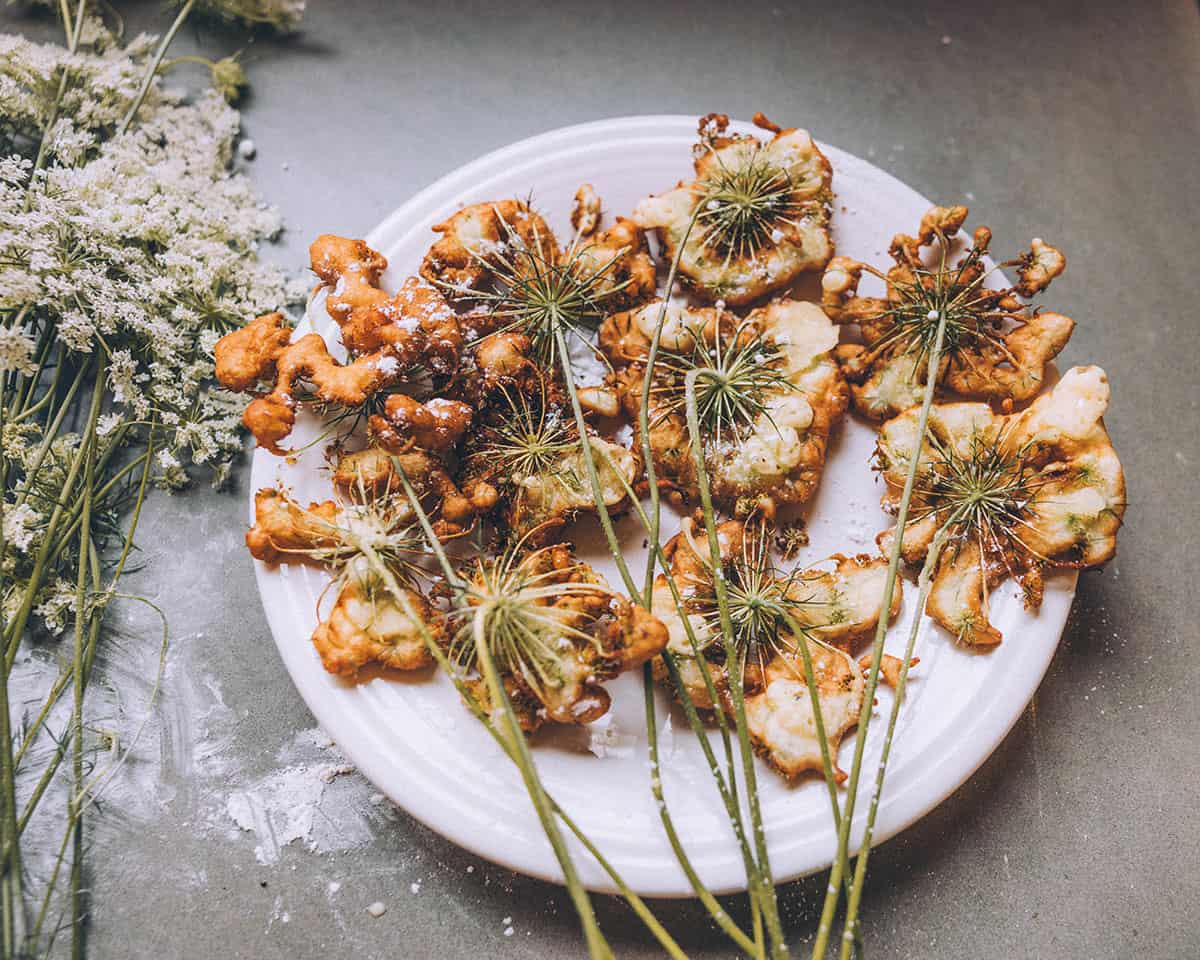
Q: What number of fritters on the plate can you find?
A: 10